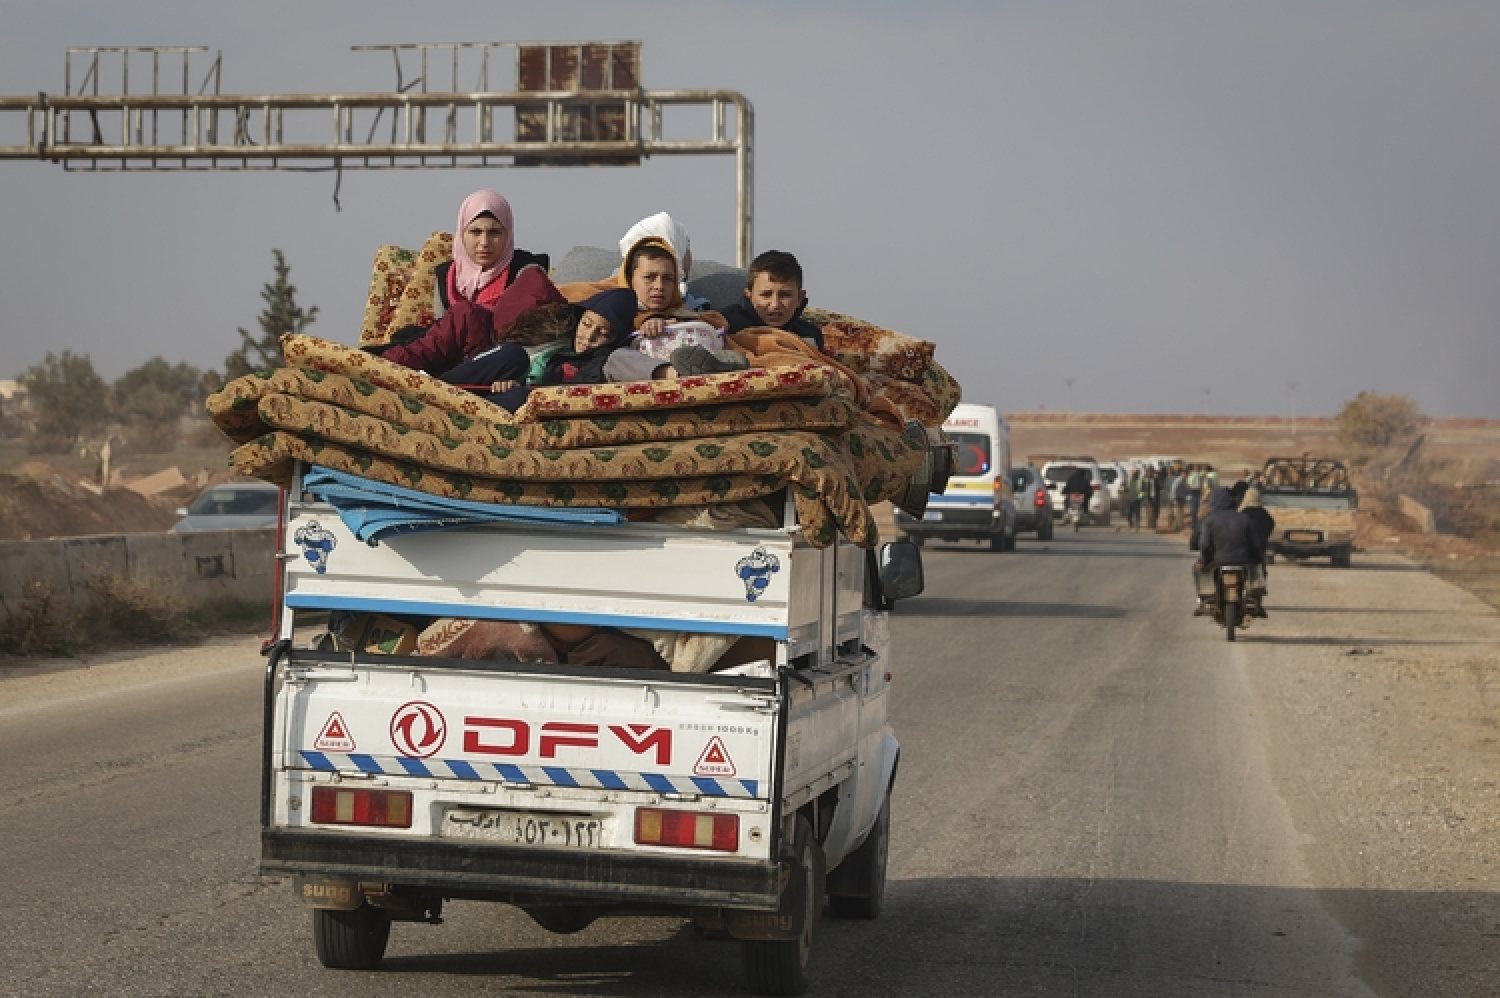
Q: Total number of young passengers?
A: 4